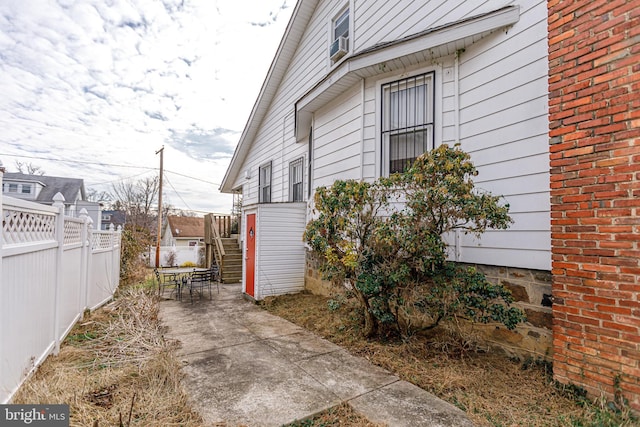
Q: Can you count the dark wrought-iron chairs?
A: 4